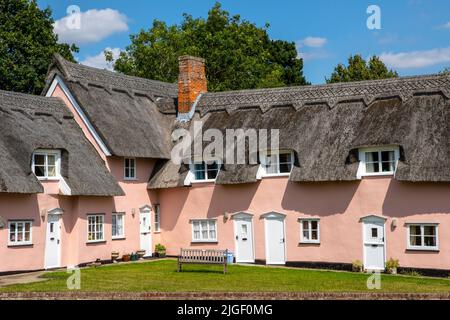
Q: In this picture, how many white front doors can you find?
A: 5